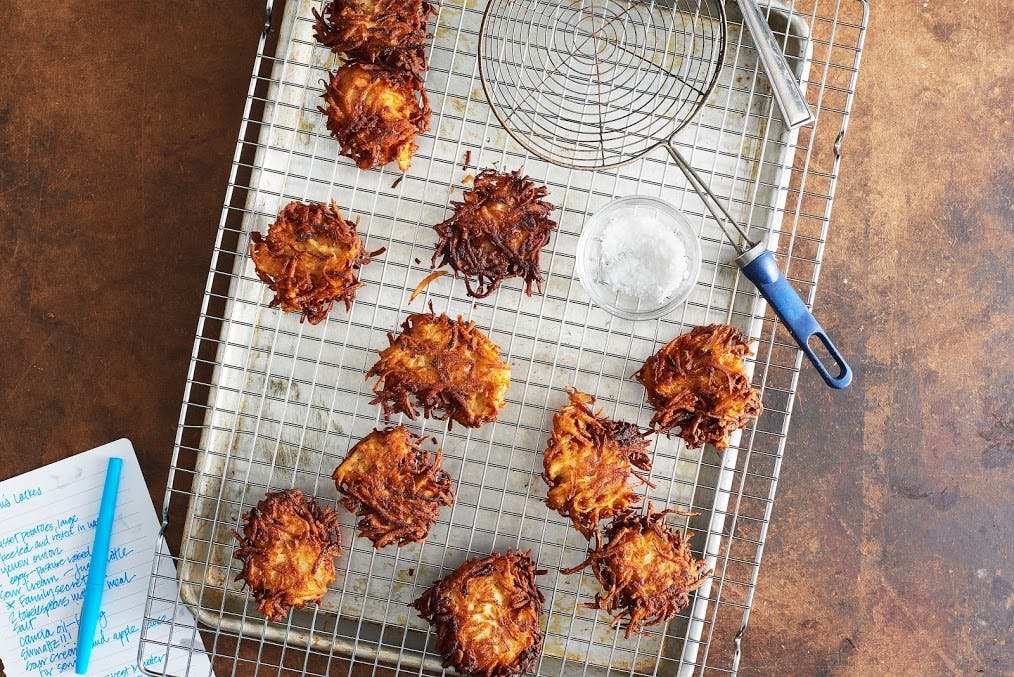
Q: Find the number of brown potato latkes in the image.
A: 11